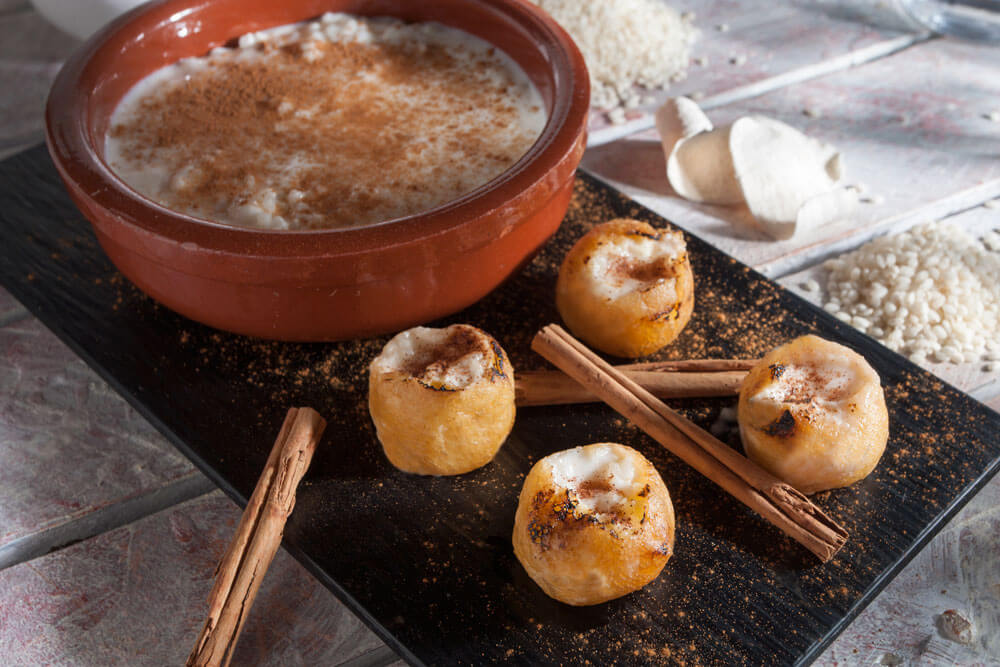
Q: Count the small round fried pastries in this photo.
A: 4